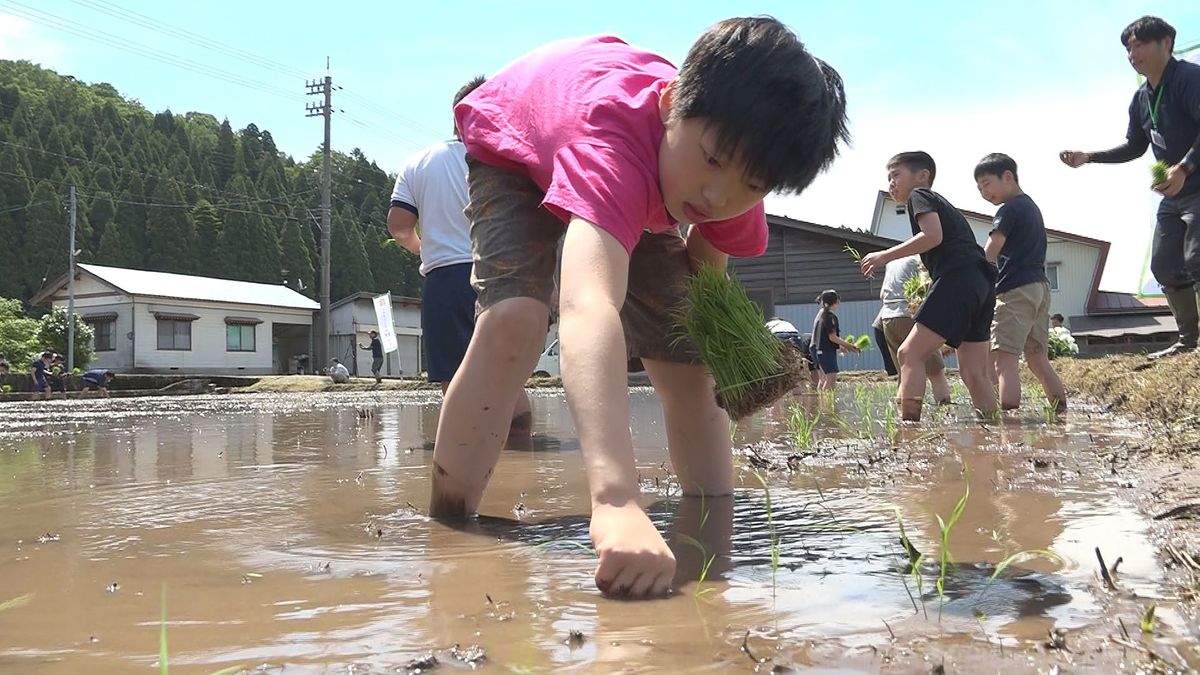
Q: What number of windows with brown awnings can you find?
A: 3